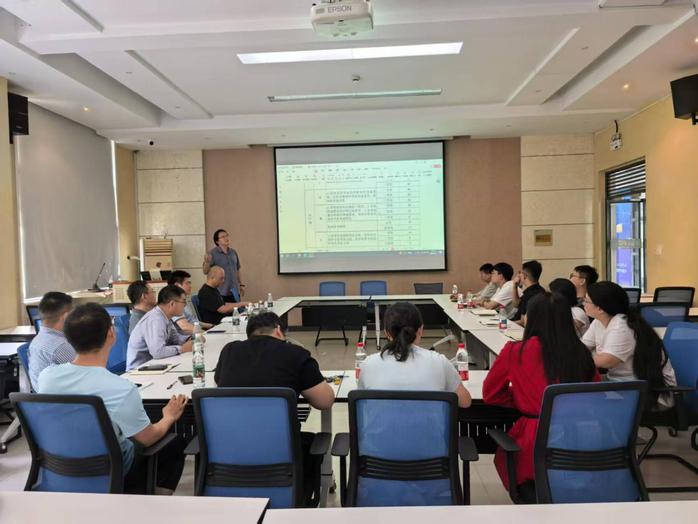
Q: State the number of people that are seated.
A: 15